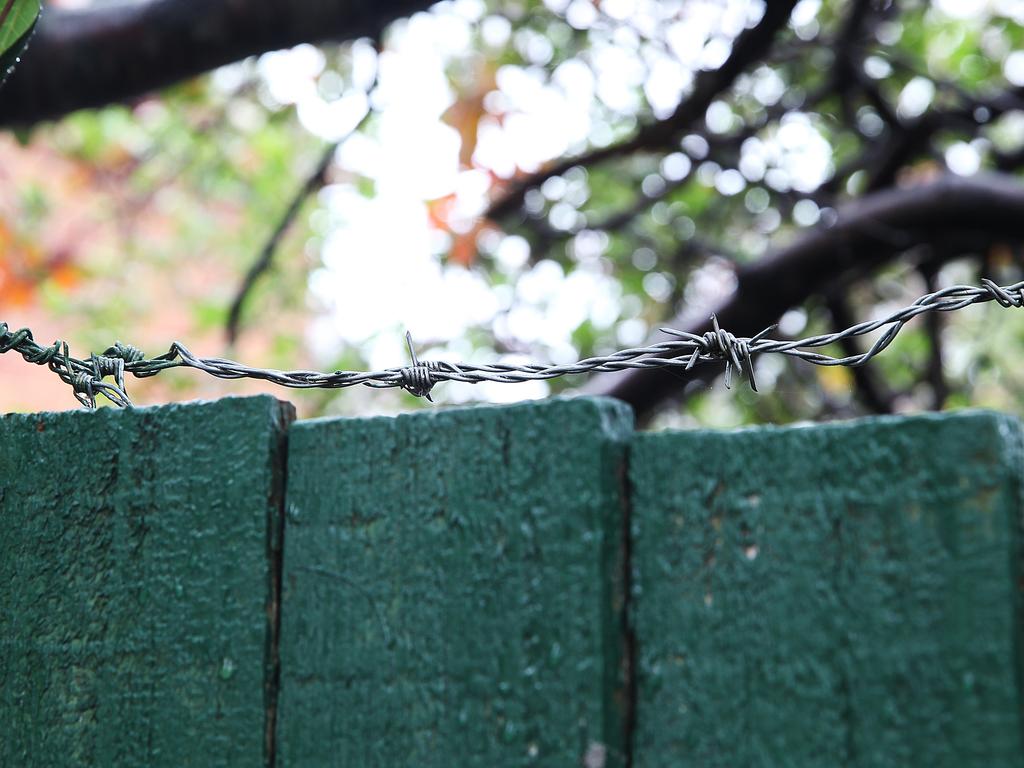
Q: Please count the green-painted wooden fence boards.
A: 3